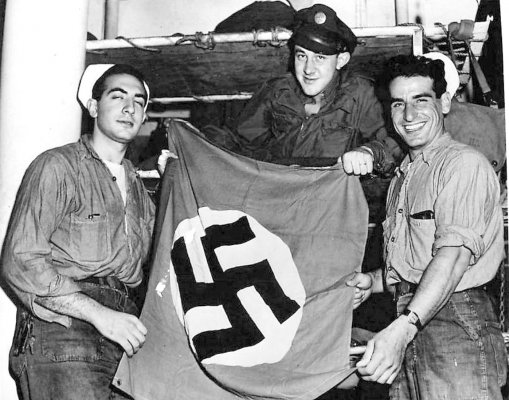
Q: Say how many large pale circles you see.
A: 1